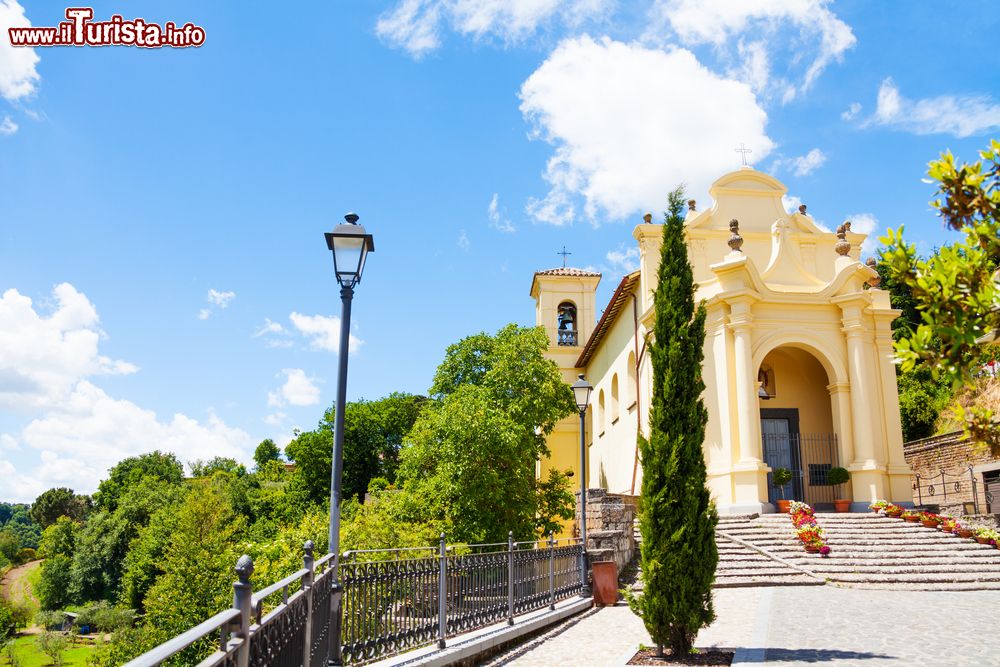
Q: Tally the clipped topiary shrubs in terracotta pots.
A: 2